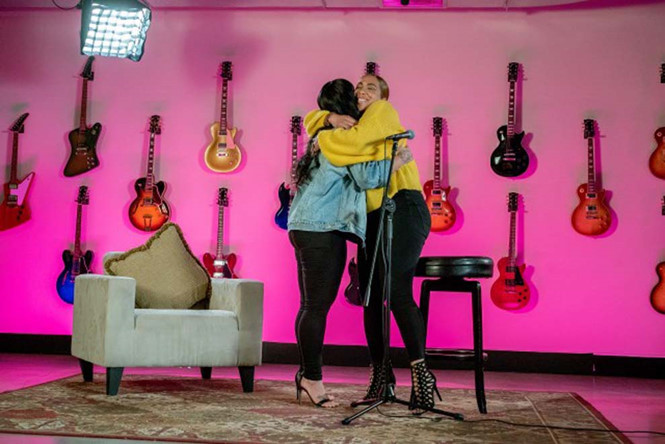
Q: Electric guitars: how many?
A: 15